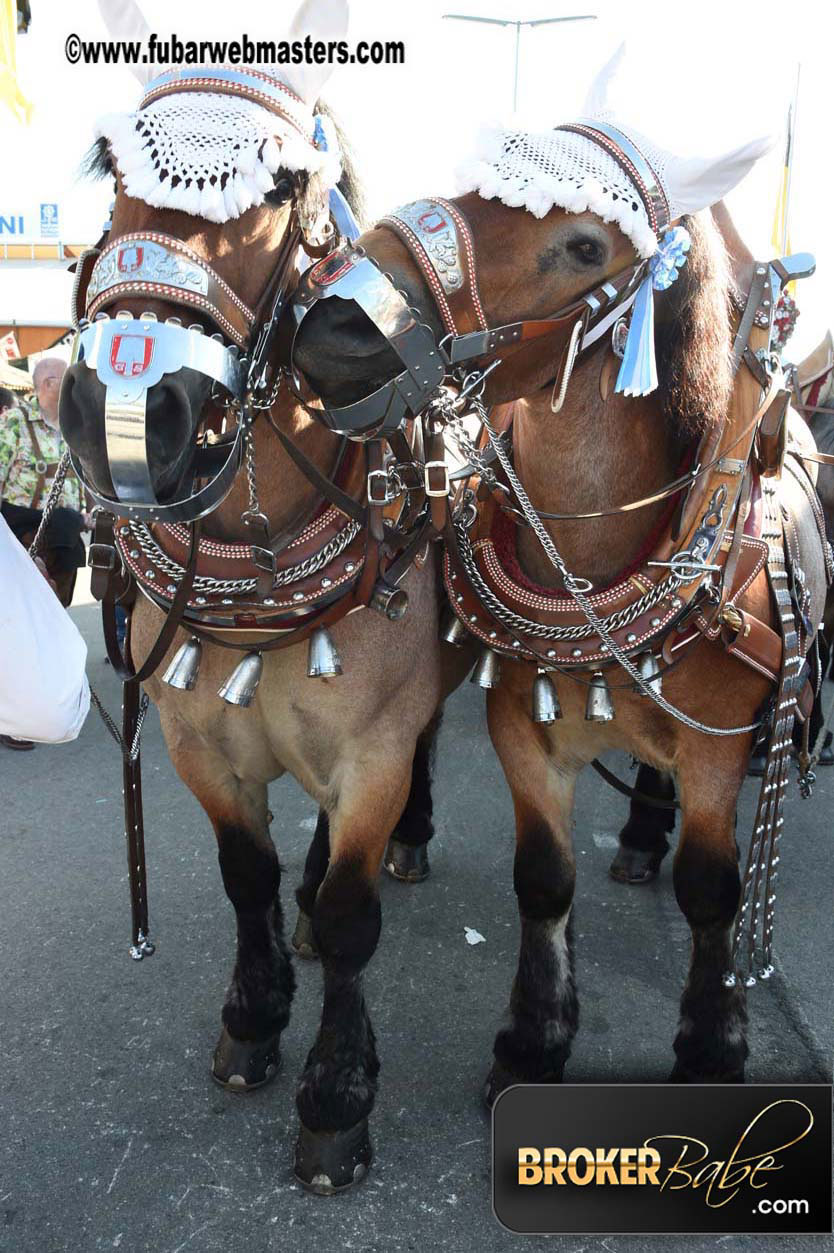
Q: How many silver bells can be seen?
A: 9